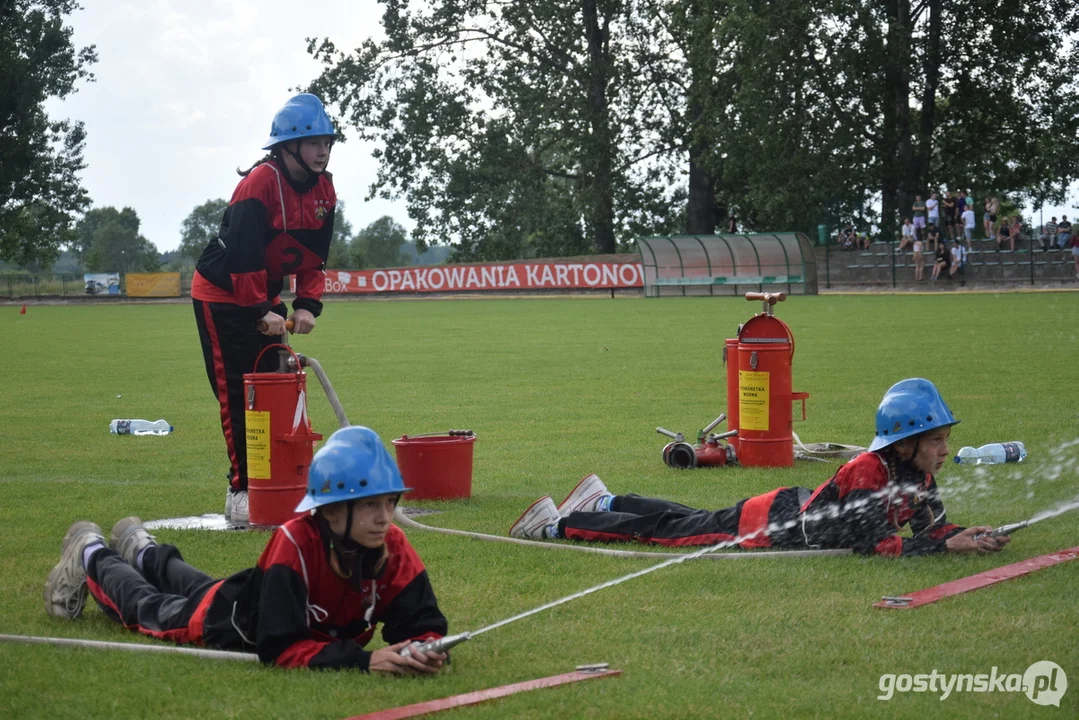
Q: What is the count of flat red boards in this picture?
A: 2